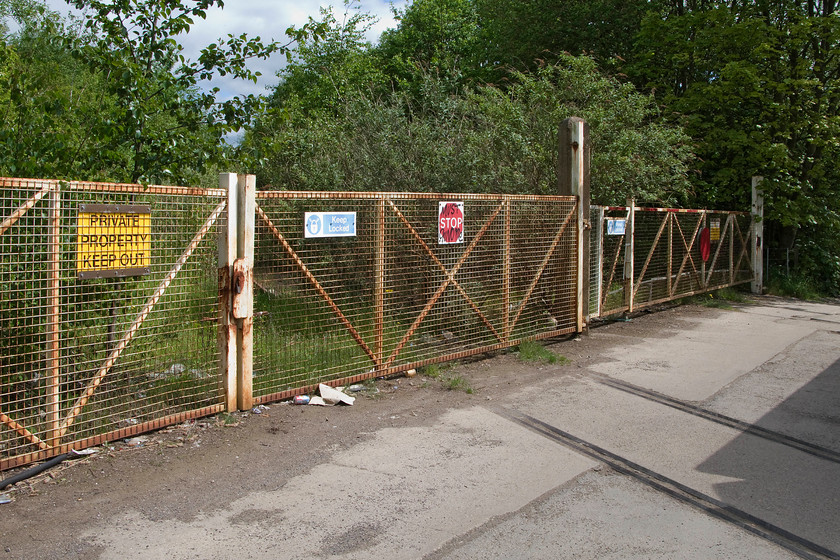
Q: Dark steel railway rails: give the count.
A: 2